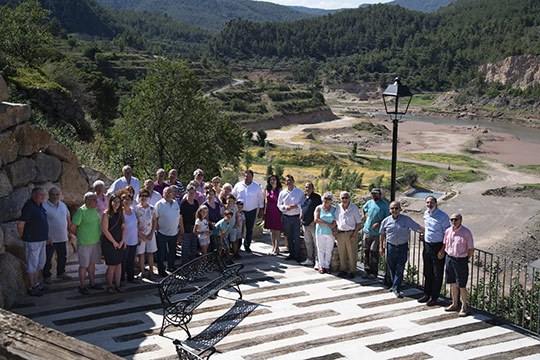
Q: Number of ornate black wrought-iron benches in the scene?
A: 2